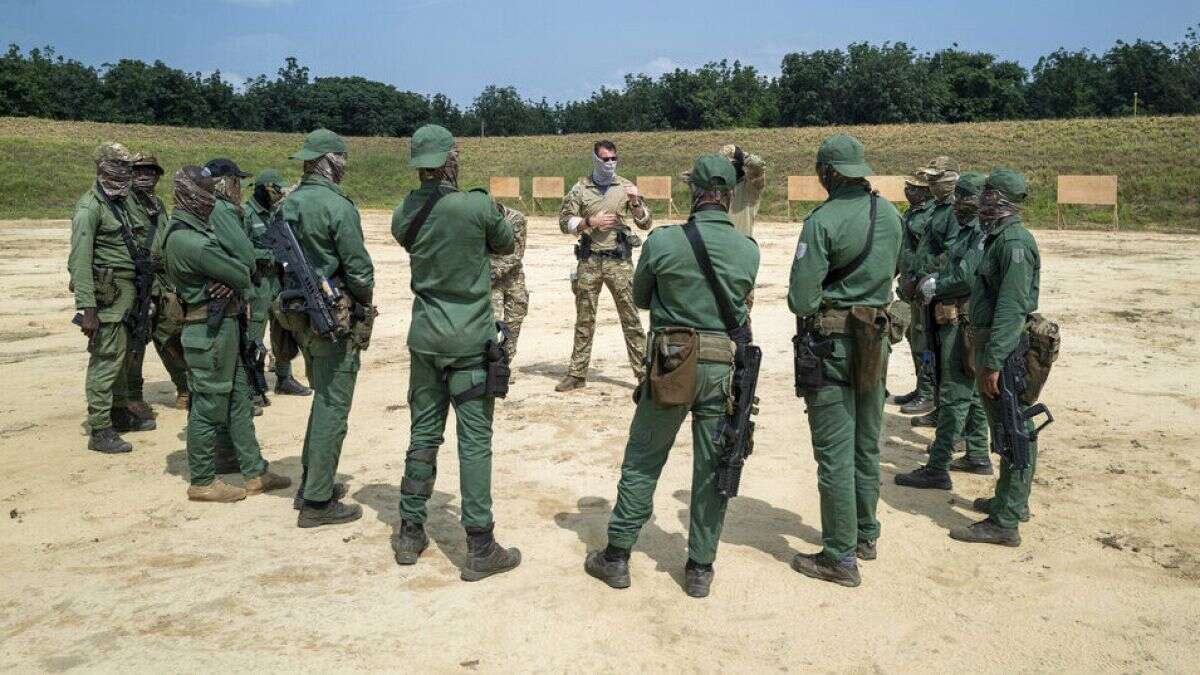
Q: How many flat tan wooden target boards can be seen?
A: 6